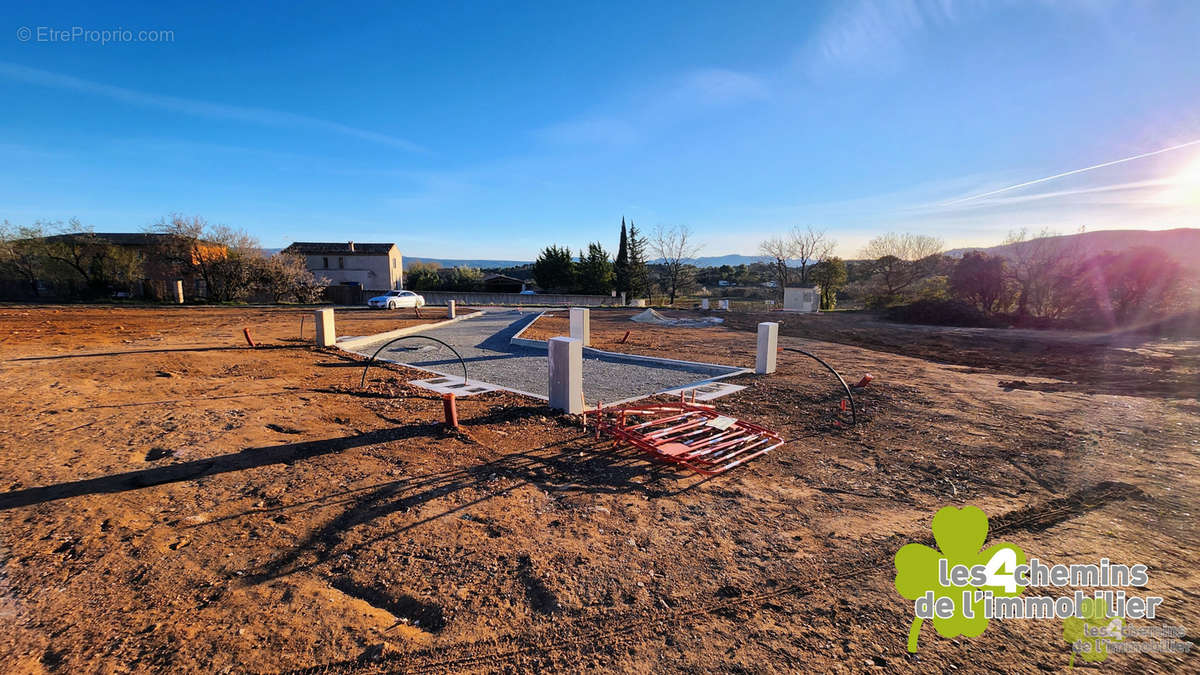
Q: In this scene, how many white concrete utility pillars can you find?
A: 5